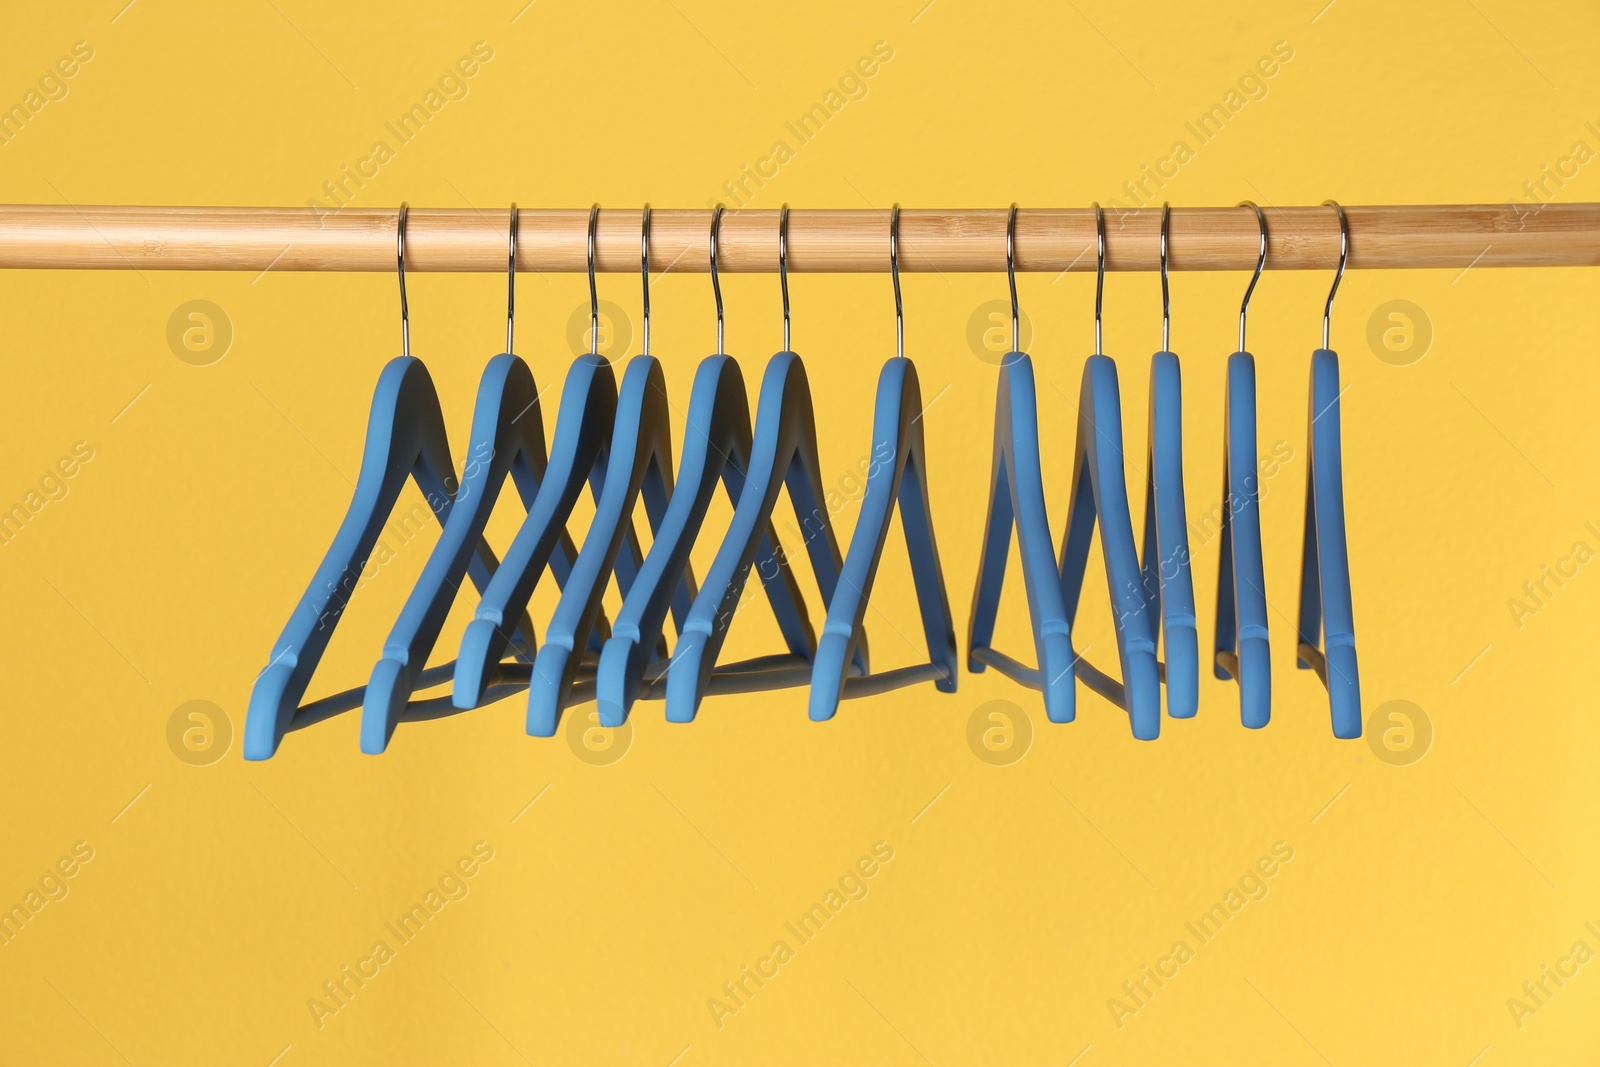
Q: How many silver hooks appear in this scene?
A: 12